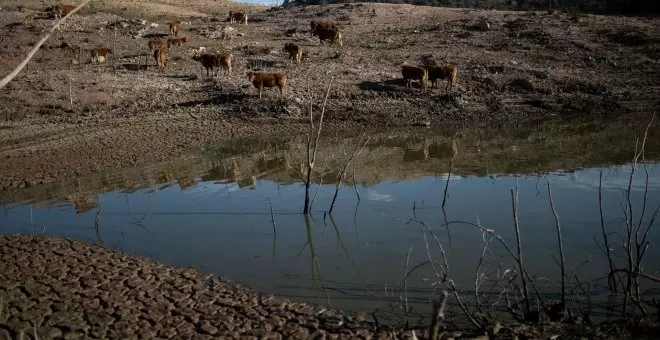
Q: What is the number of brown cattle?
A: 15